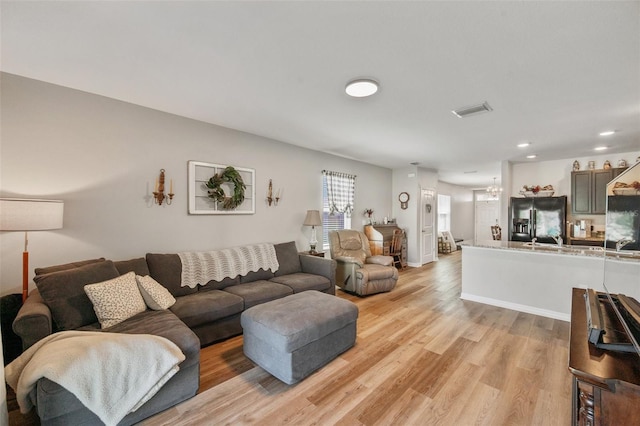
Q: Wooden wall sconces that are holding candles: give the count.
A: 2